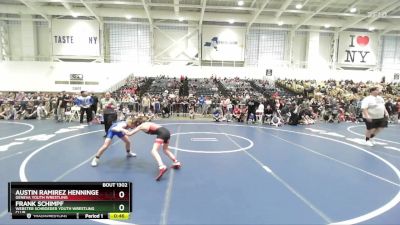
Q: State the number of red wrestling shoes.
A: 2